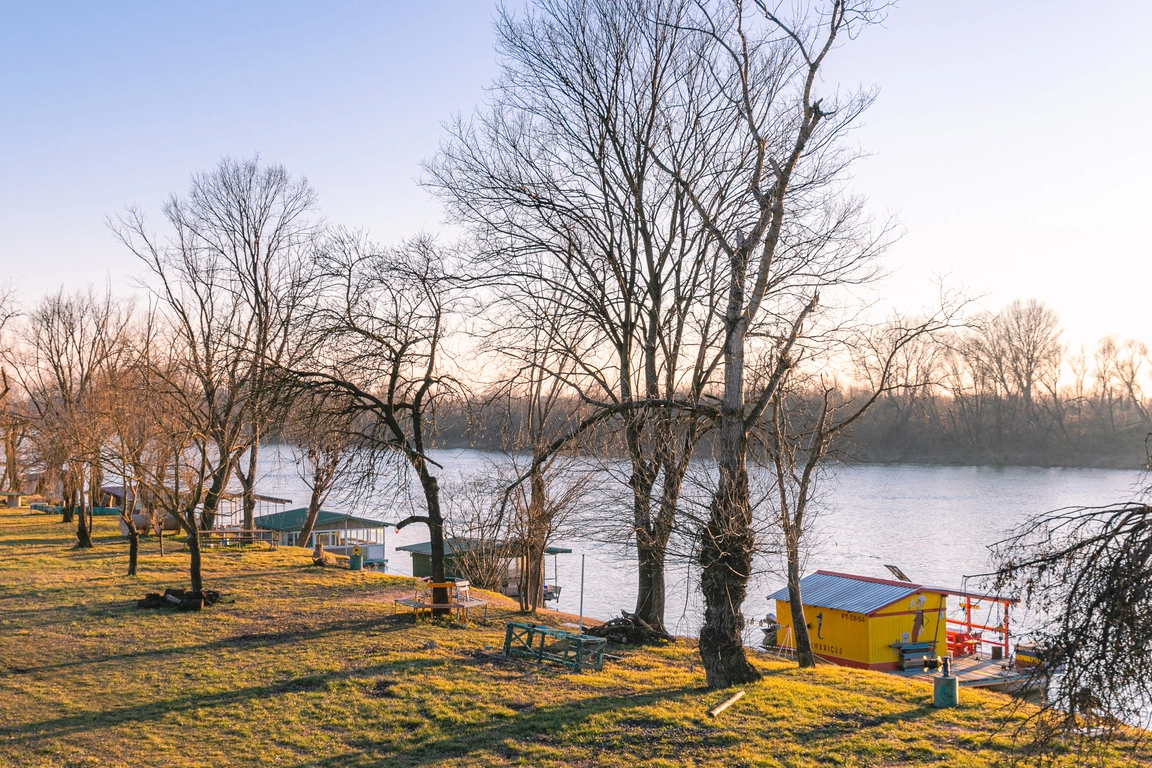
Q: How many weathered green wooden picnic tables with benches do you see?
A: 1